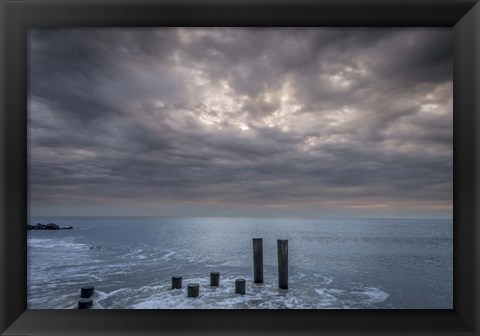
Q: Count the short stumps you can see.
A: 6